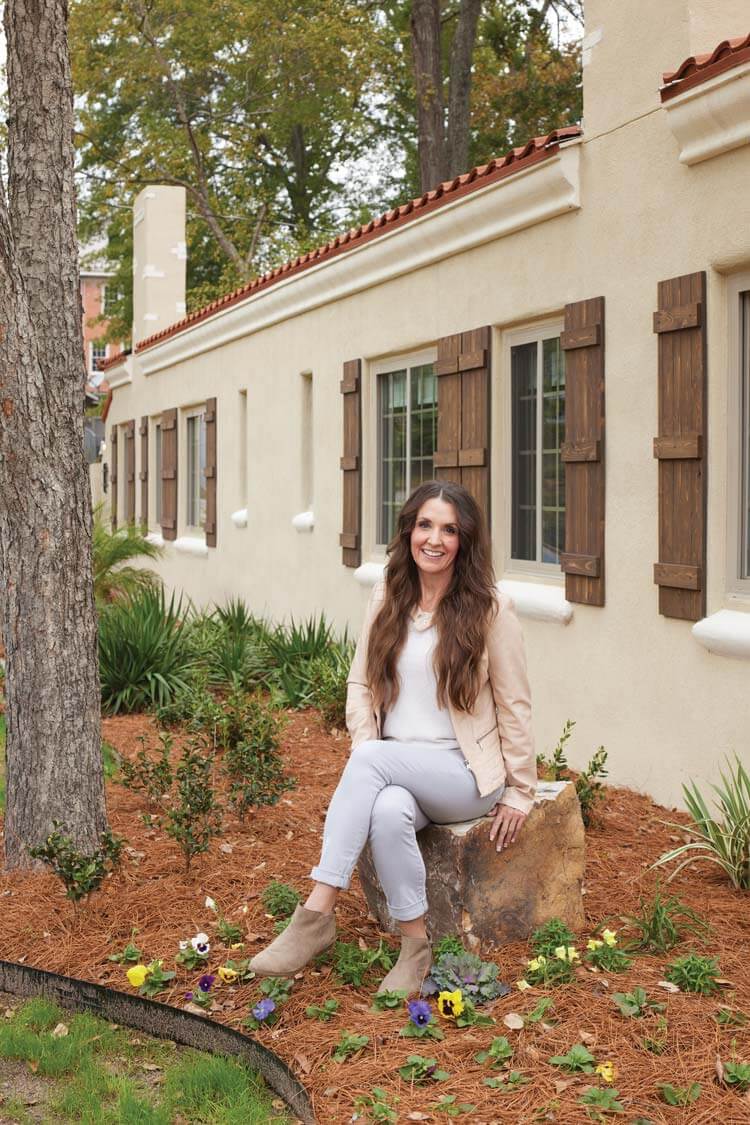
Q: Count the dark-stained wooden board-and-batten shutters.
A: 10